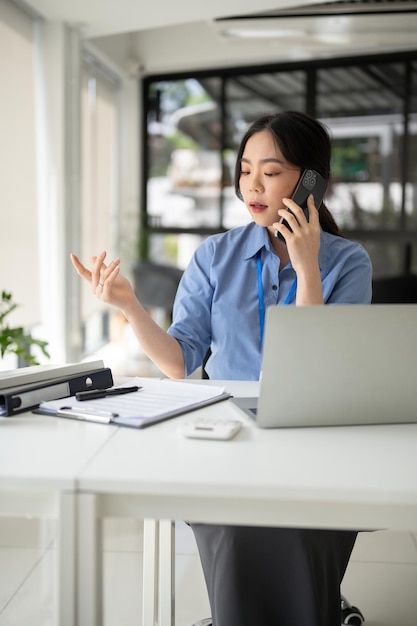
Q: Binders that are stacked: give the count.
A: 2